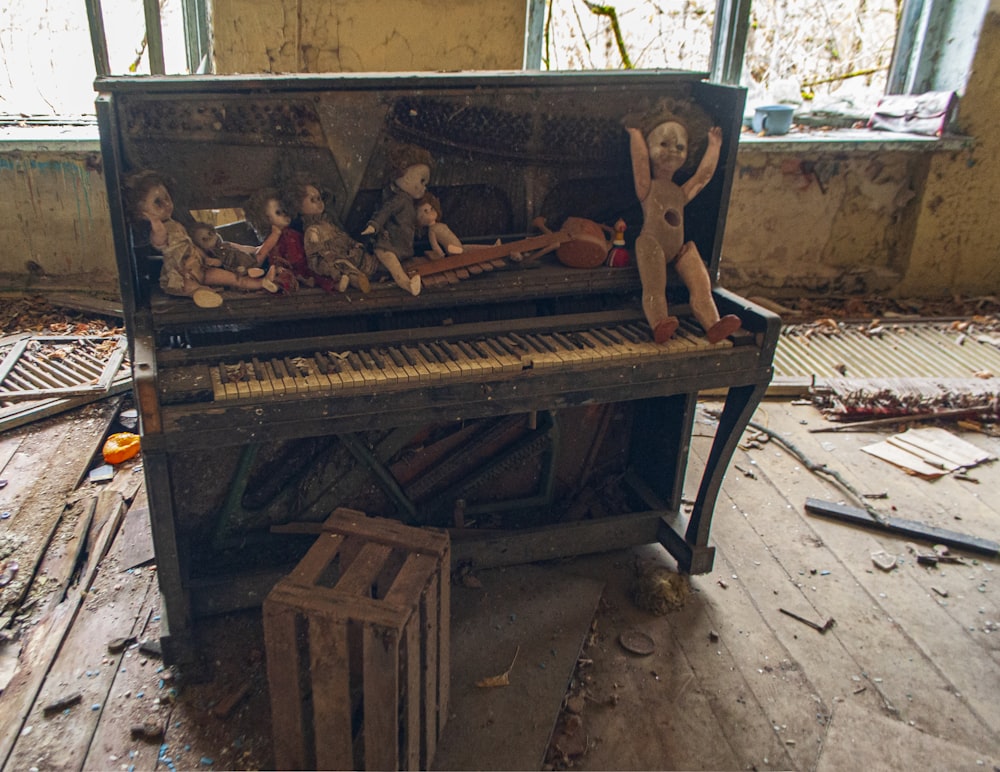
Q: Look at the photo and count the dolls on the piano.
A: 7